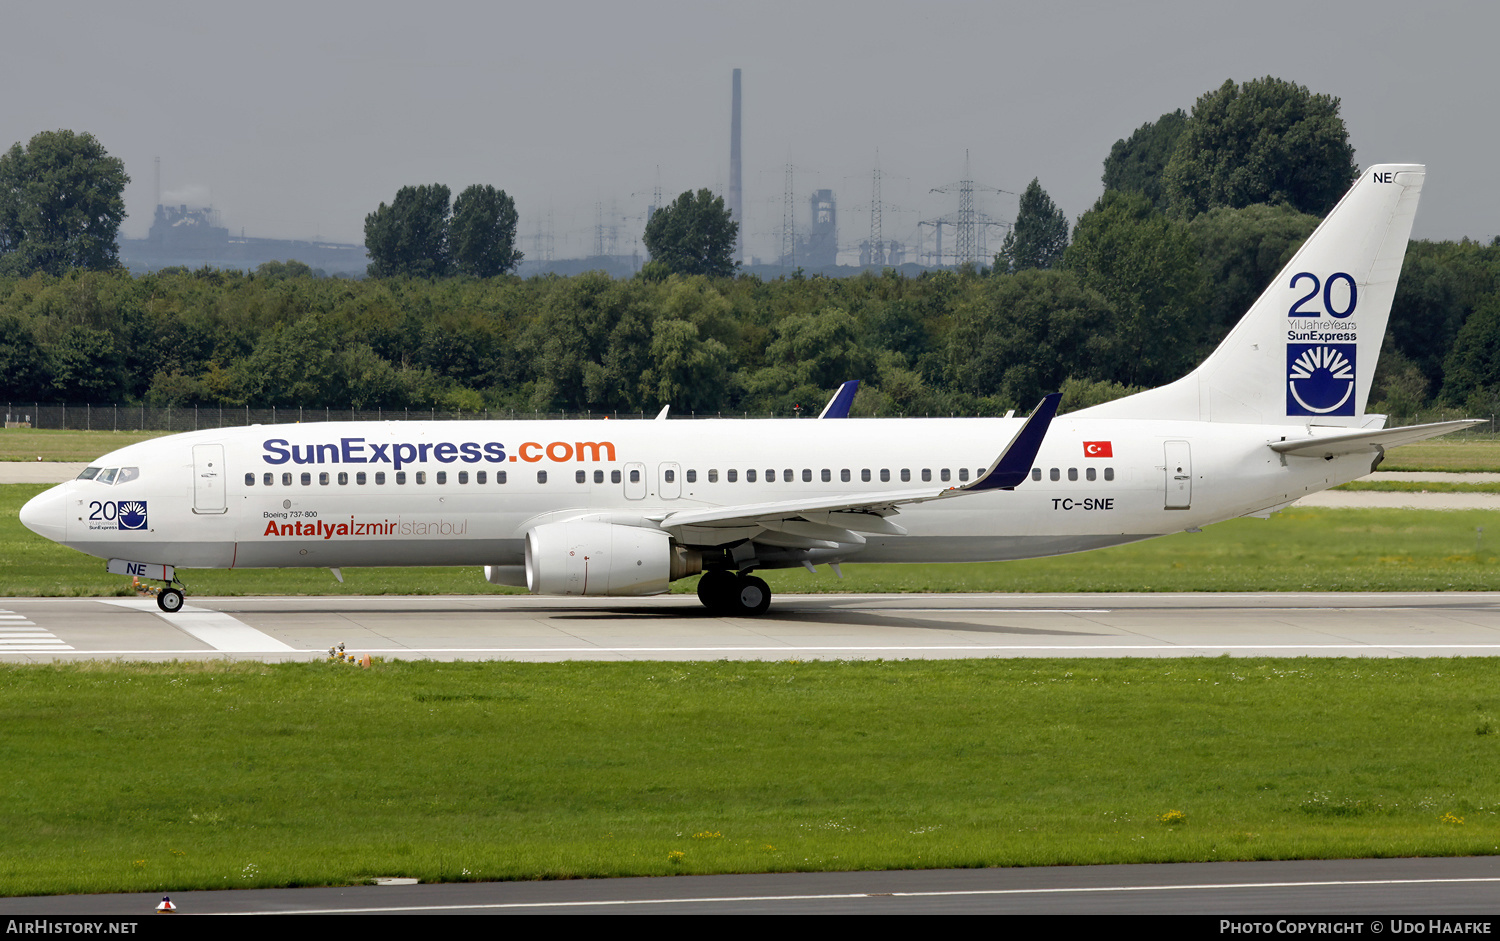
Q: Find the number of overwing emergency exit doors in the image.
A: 2